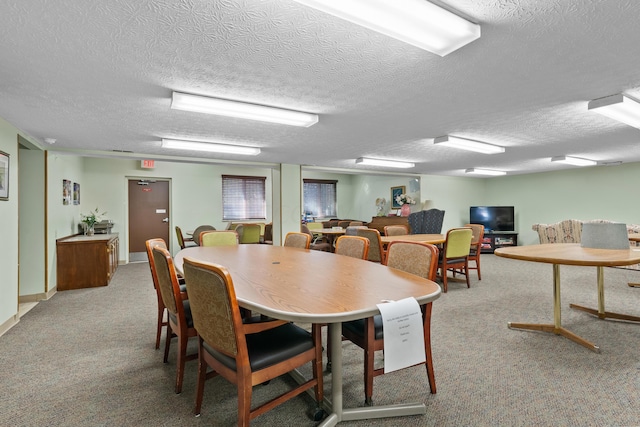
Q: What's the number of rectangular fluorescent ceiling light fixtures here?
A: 8